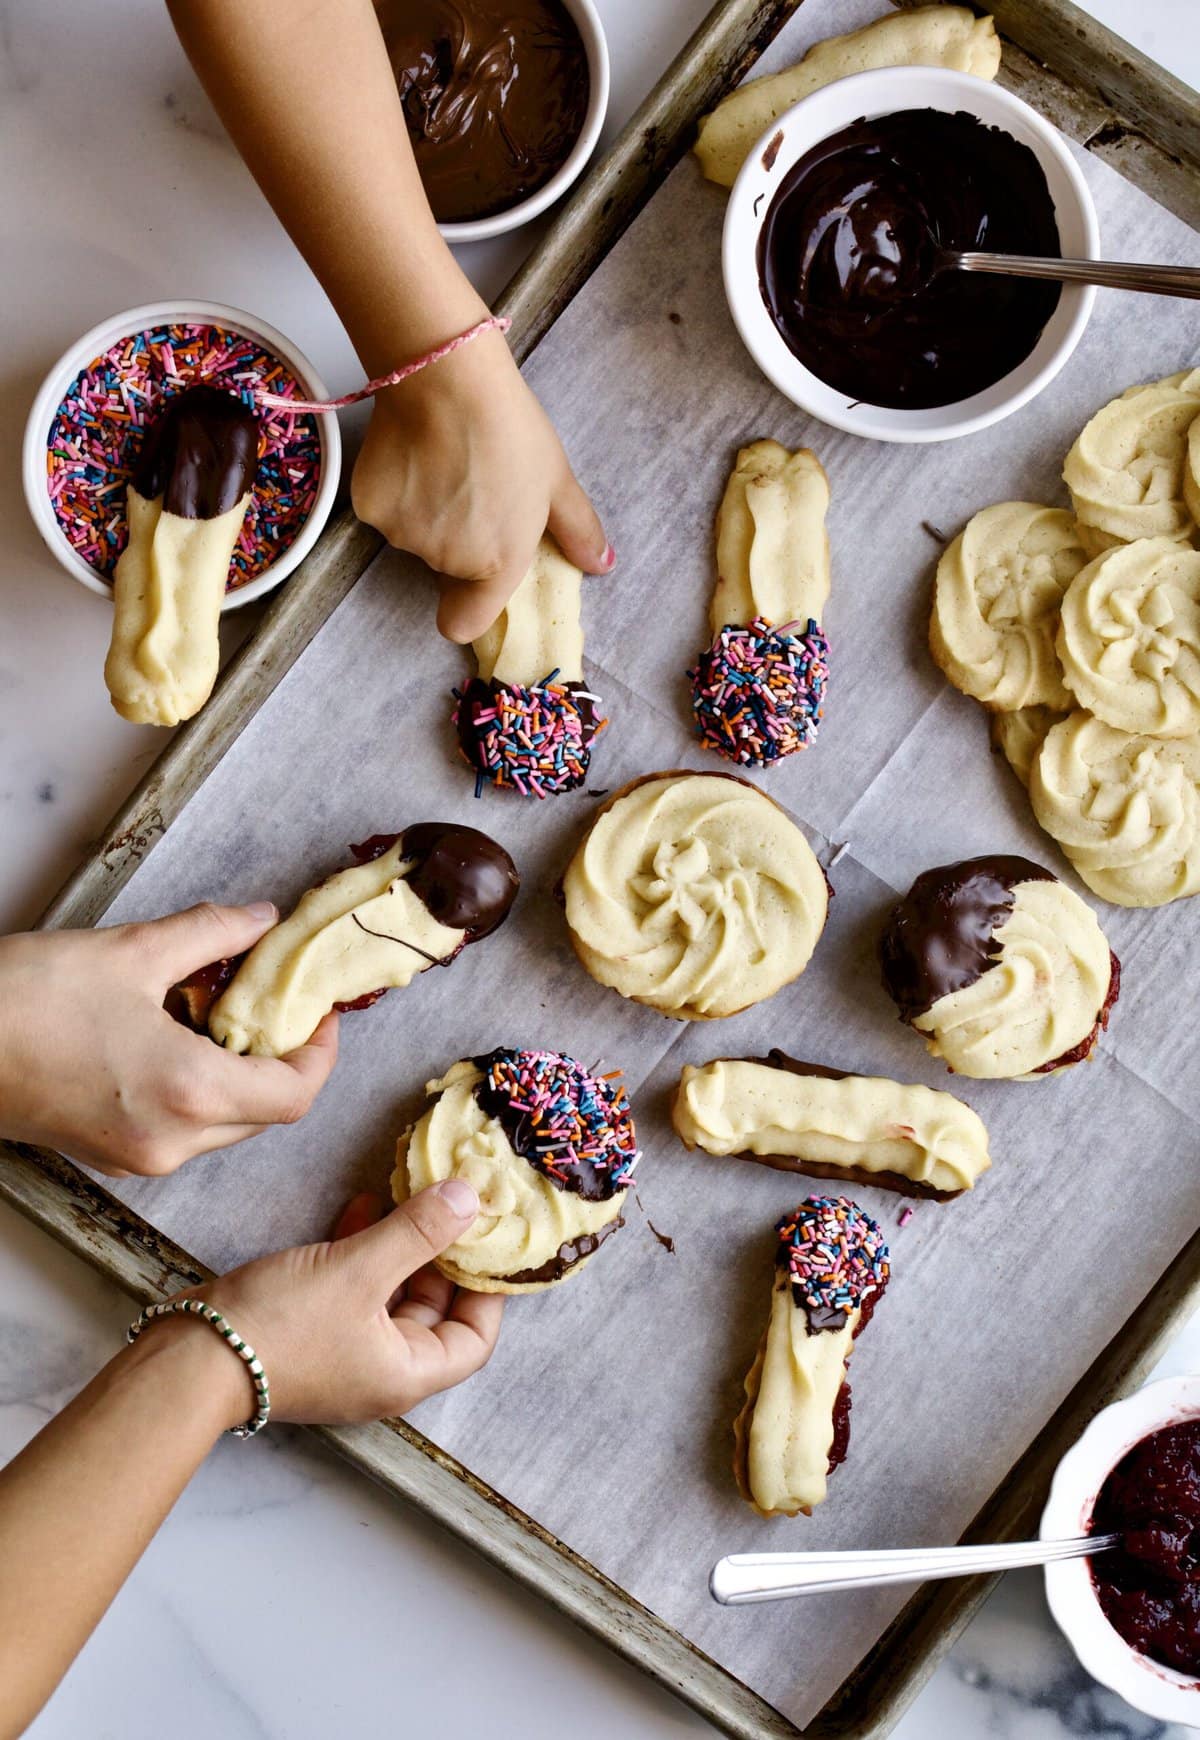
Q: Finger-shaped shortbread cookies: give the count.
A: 7